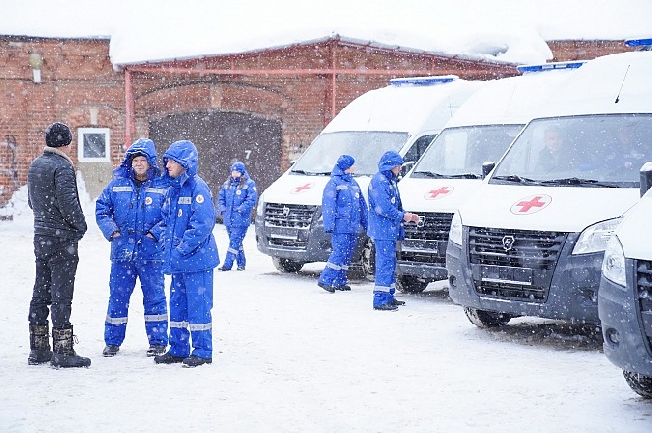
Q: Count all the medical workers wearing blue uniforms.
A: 5